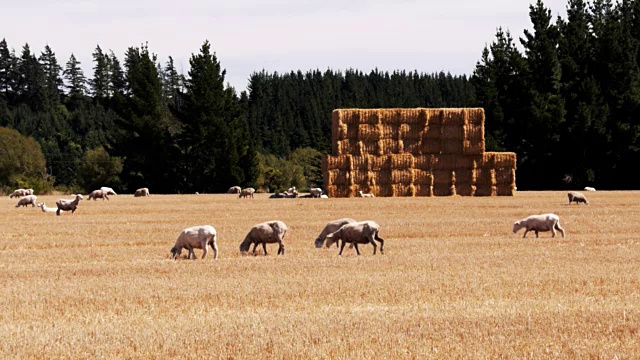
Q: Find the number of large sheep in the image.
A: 5